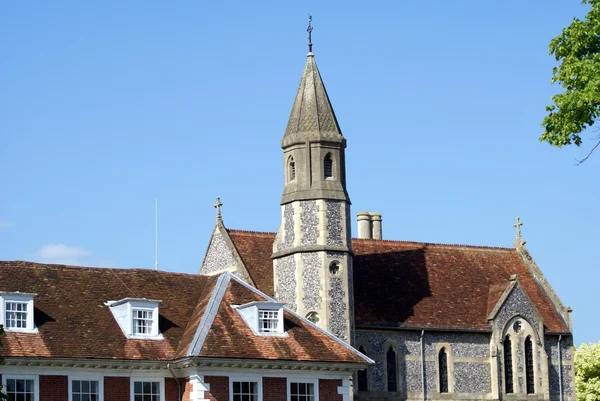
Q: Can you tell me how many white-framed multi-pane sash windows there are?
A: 8